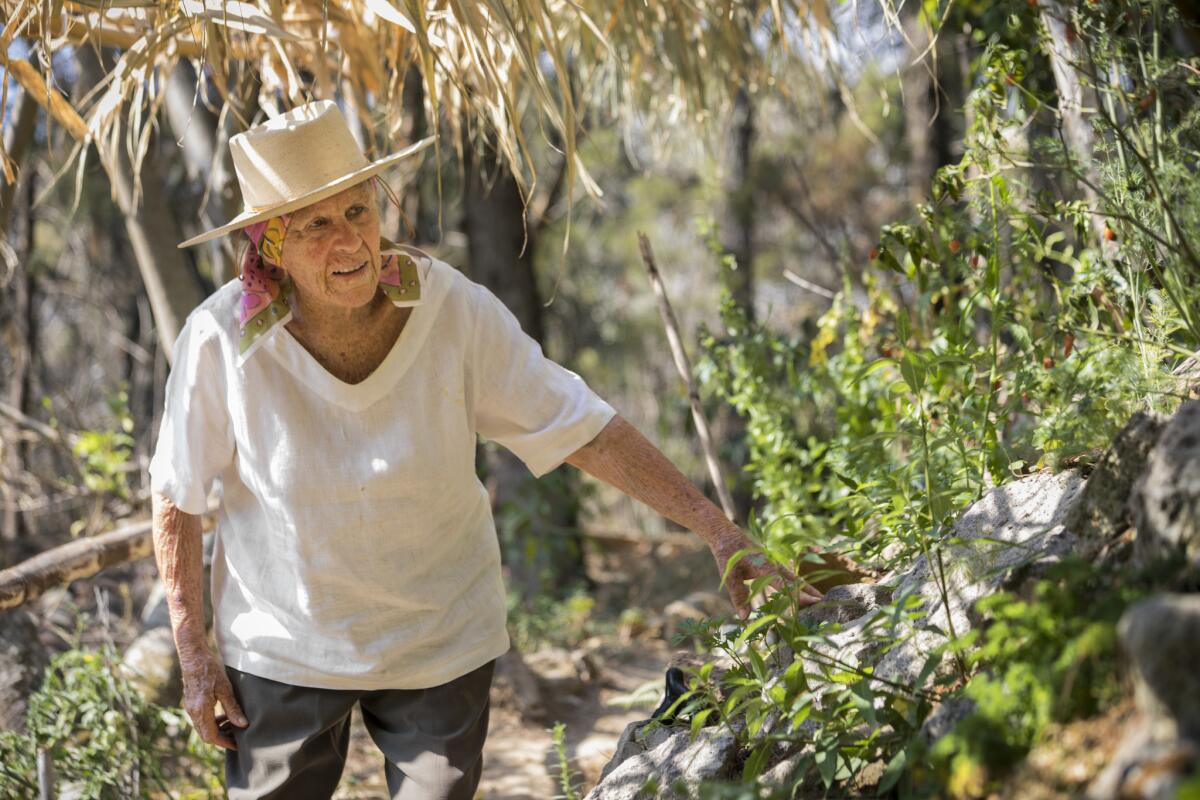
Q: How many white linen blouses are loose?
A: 1